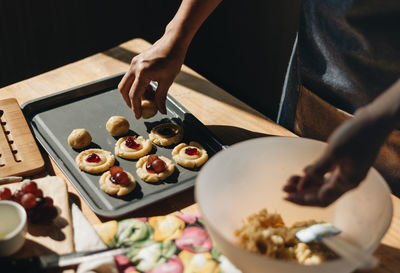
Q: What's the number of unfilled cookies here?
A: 3